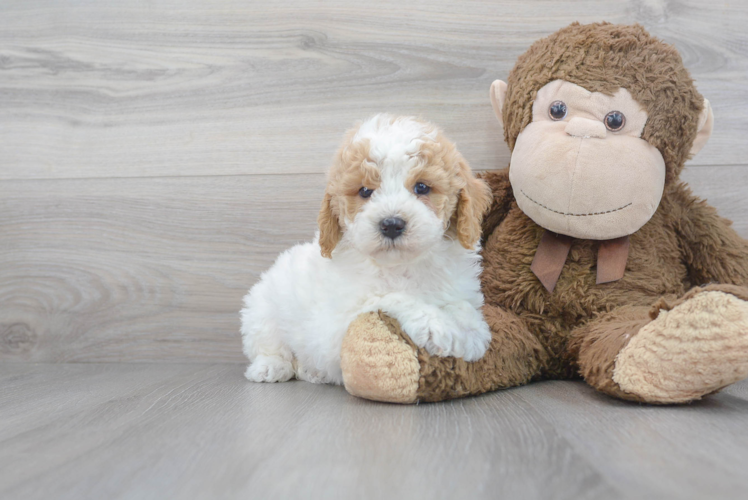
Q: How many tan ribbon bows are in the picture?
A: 1